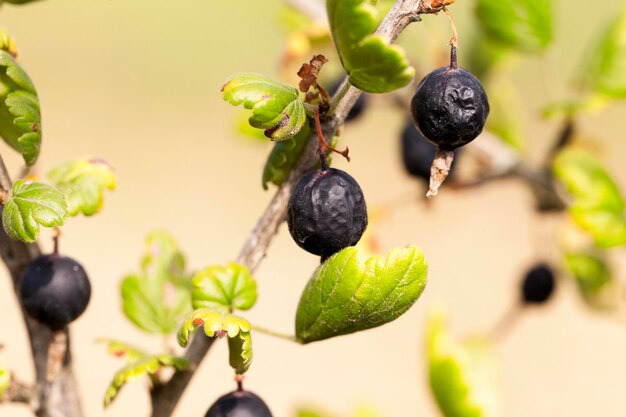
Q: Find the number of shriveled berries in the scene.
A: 2